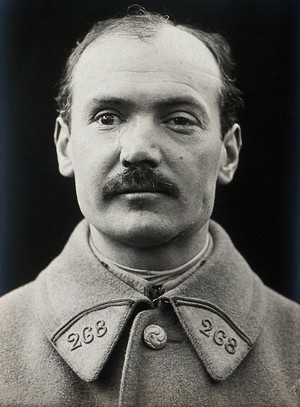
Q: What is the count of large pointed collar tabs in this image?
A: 2